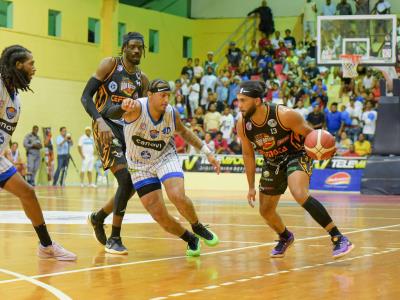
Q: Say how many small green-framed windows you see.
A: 6